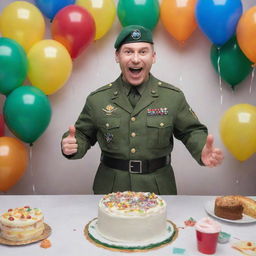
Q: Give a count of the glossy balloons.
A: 15